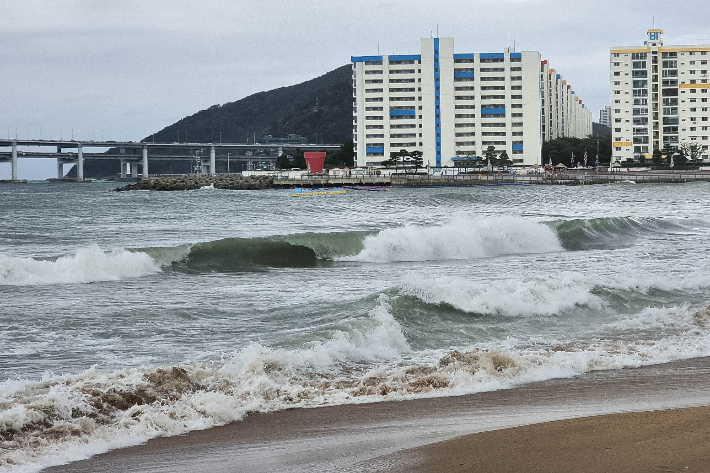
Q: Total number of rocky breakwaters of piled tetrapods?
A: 1